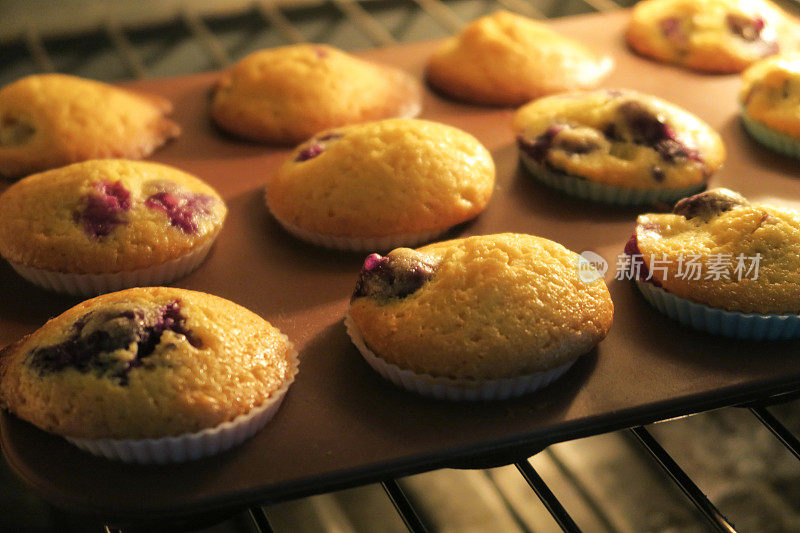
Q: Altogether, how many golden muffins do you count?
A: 11